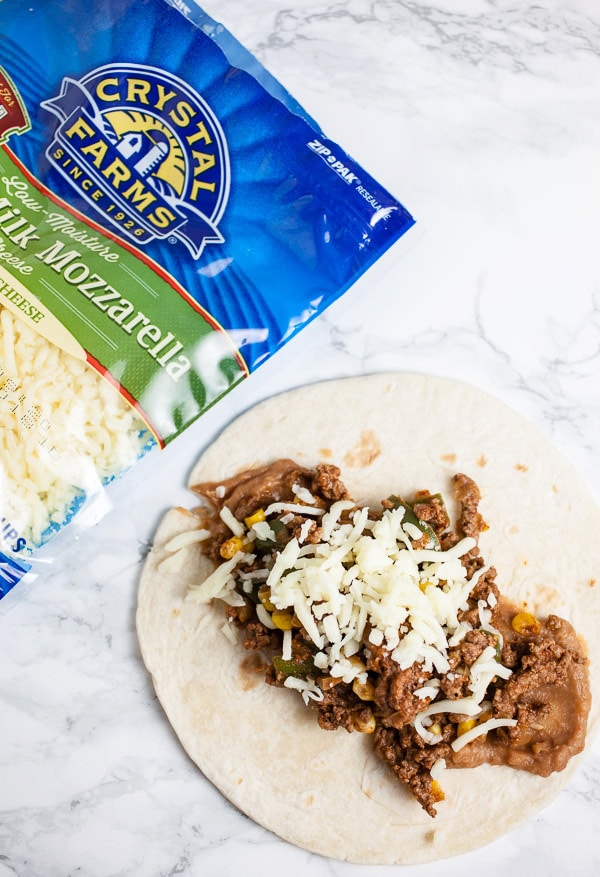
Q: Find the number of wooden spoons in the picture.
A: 0